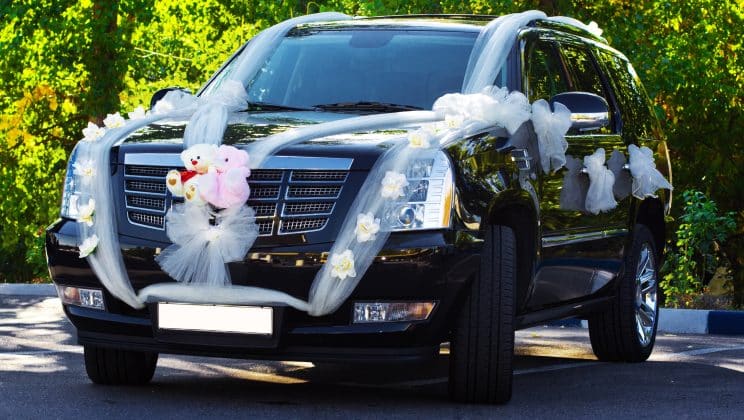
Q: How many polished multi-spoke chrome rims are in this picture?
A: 1